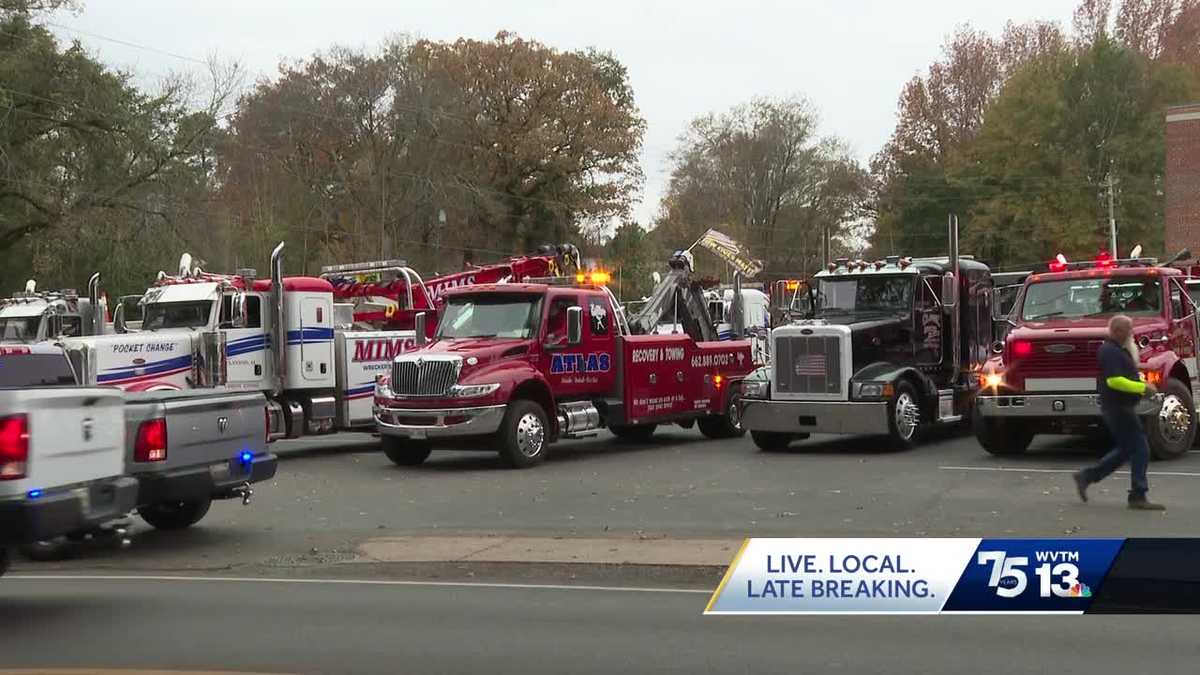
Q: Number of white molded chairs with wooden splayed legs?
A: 0